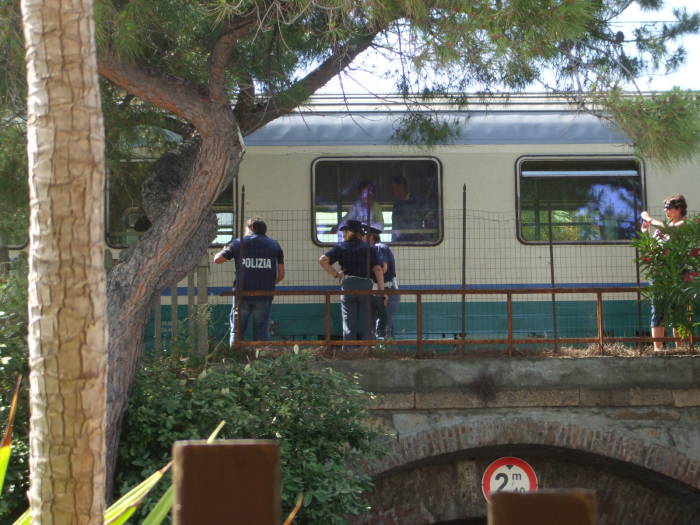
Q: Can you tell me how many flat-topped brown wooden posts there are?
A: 2